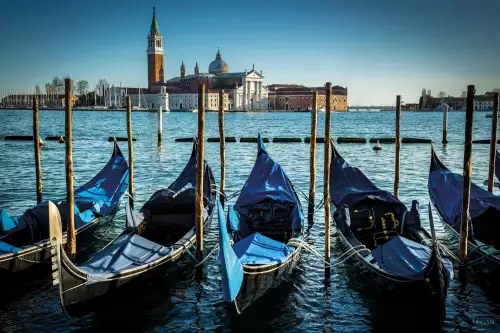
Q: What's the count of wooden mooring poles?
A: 10